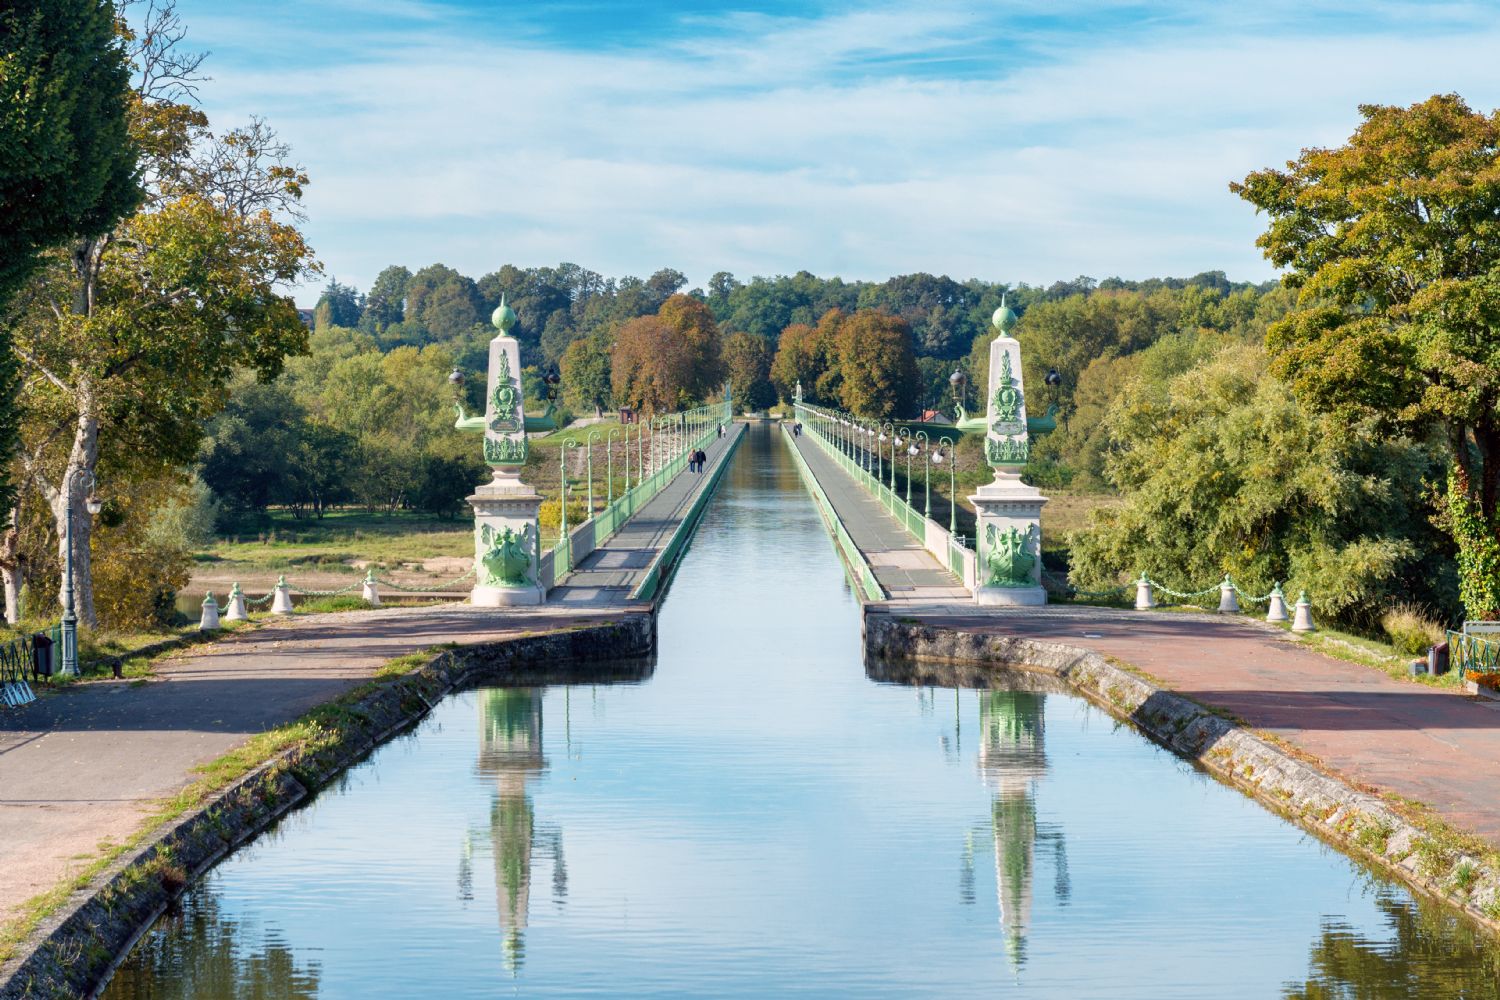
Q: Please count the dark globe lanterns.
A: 4